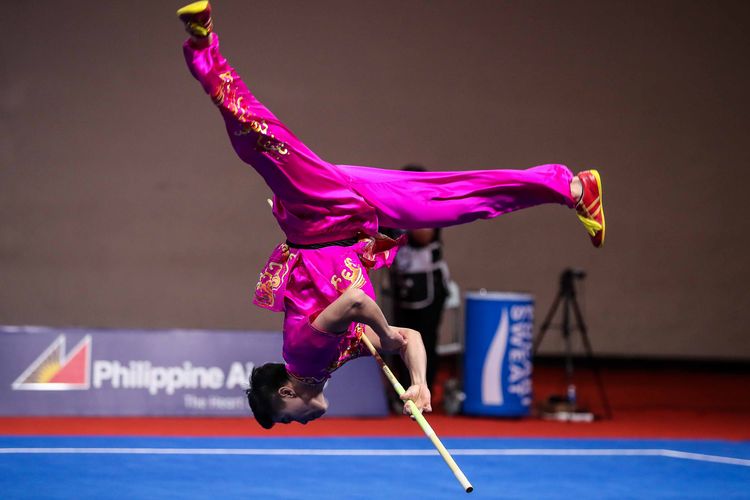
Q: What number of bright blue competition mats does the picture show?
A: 1